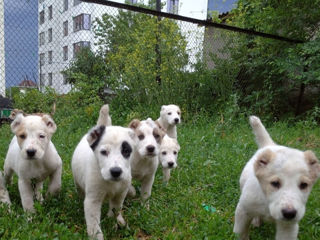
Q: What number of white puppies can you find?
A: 6